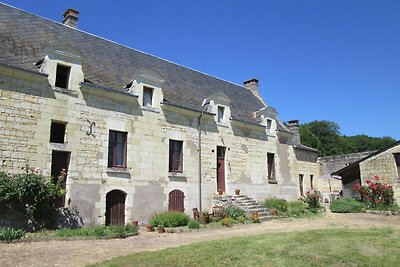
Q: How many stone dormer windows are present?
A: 4